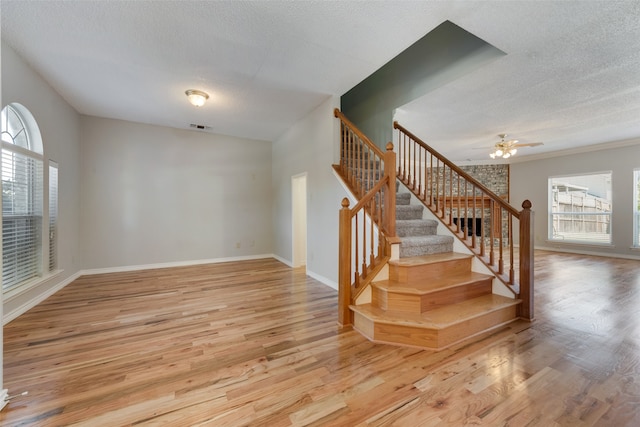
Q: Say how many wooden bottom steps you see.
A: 3